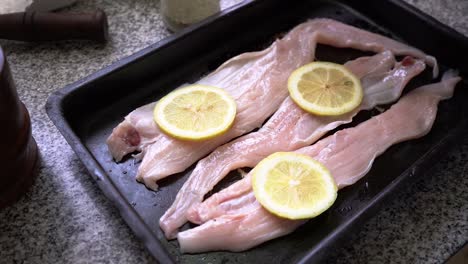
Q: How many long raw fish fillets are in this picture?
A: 3